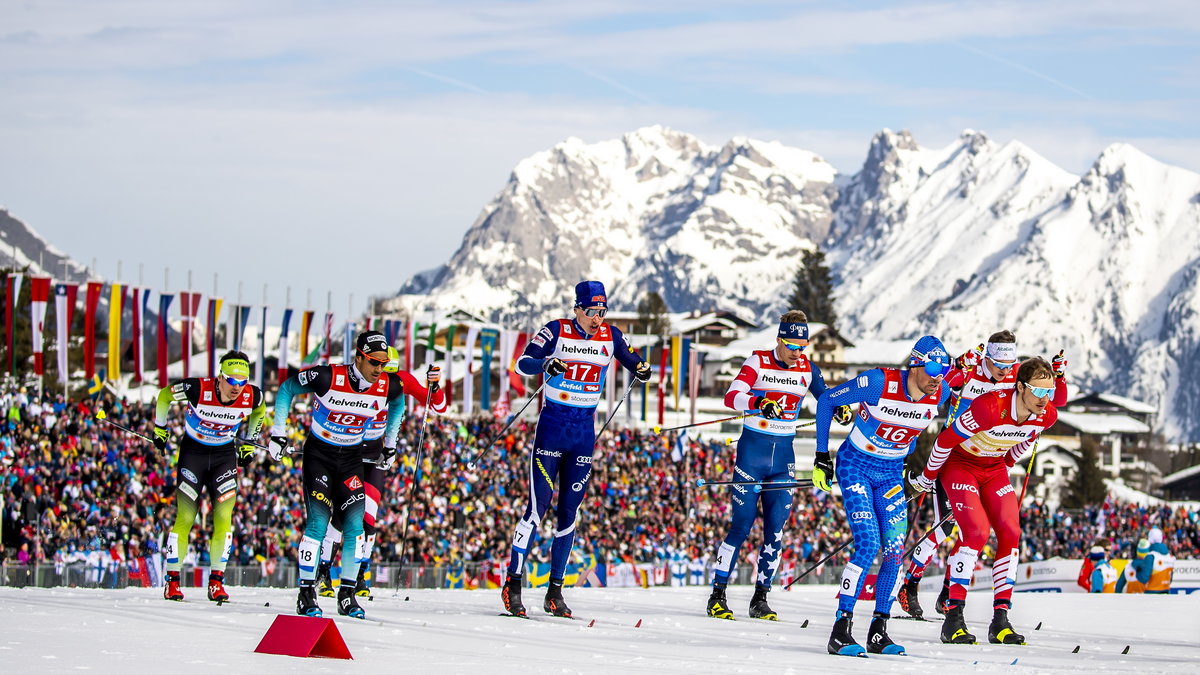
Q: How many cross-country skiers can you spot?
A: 8